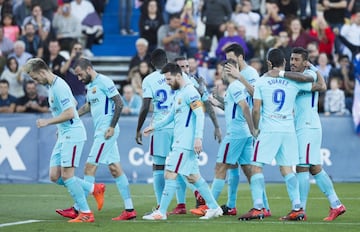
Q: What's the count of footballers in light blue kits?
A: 9